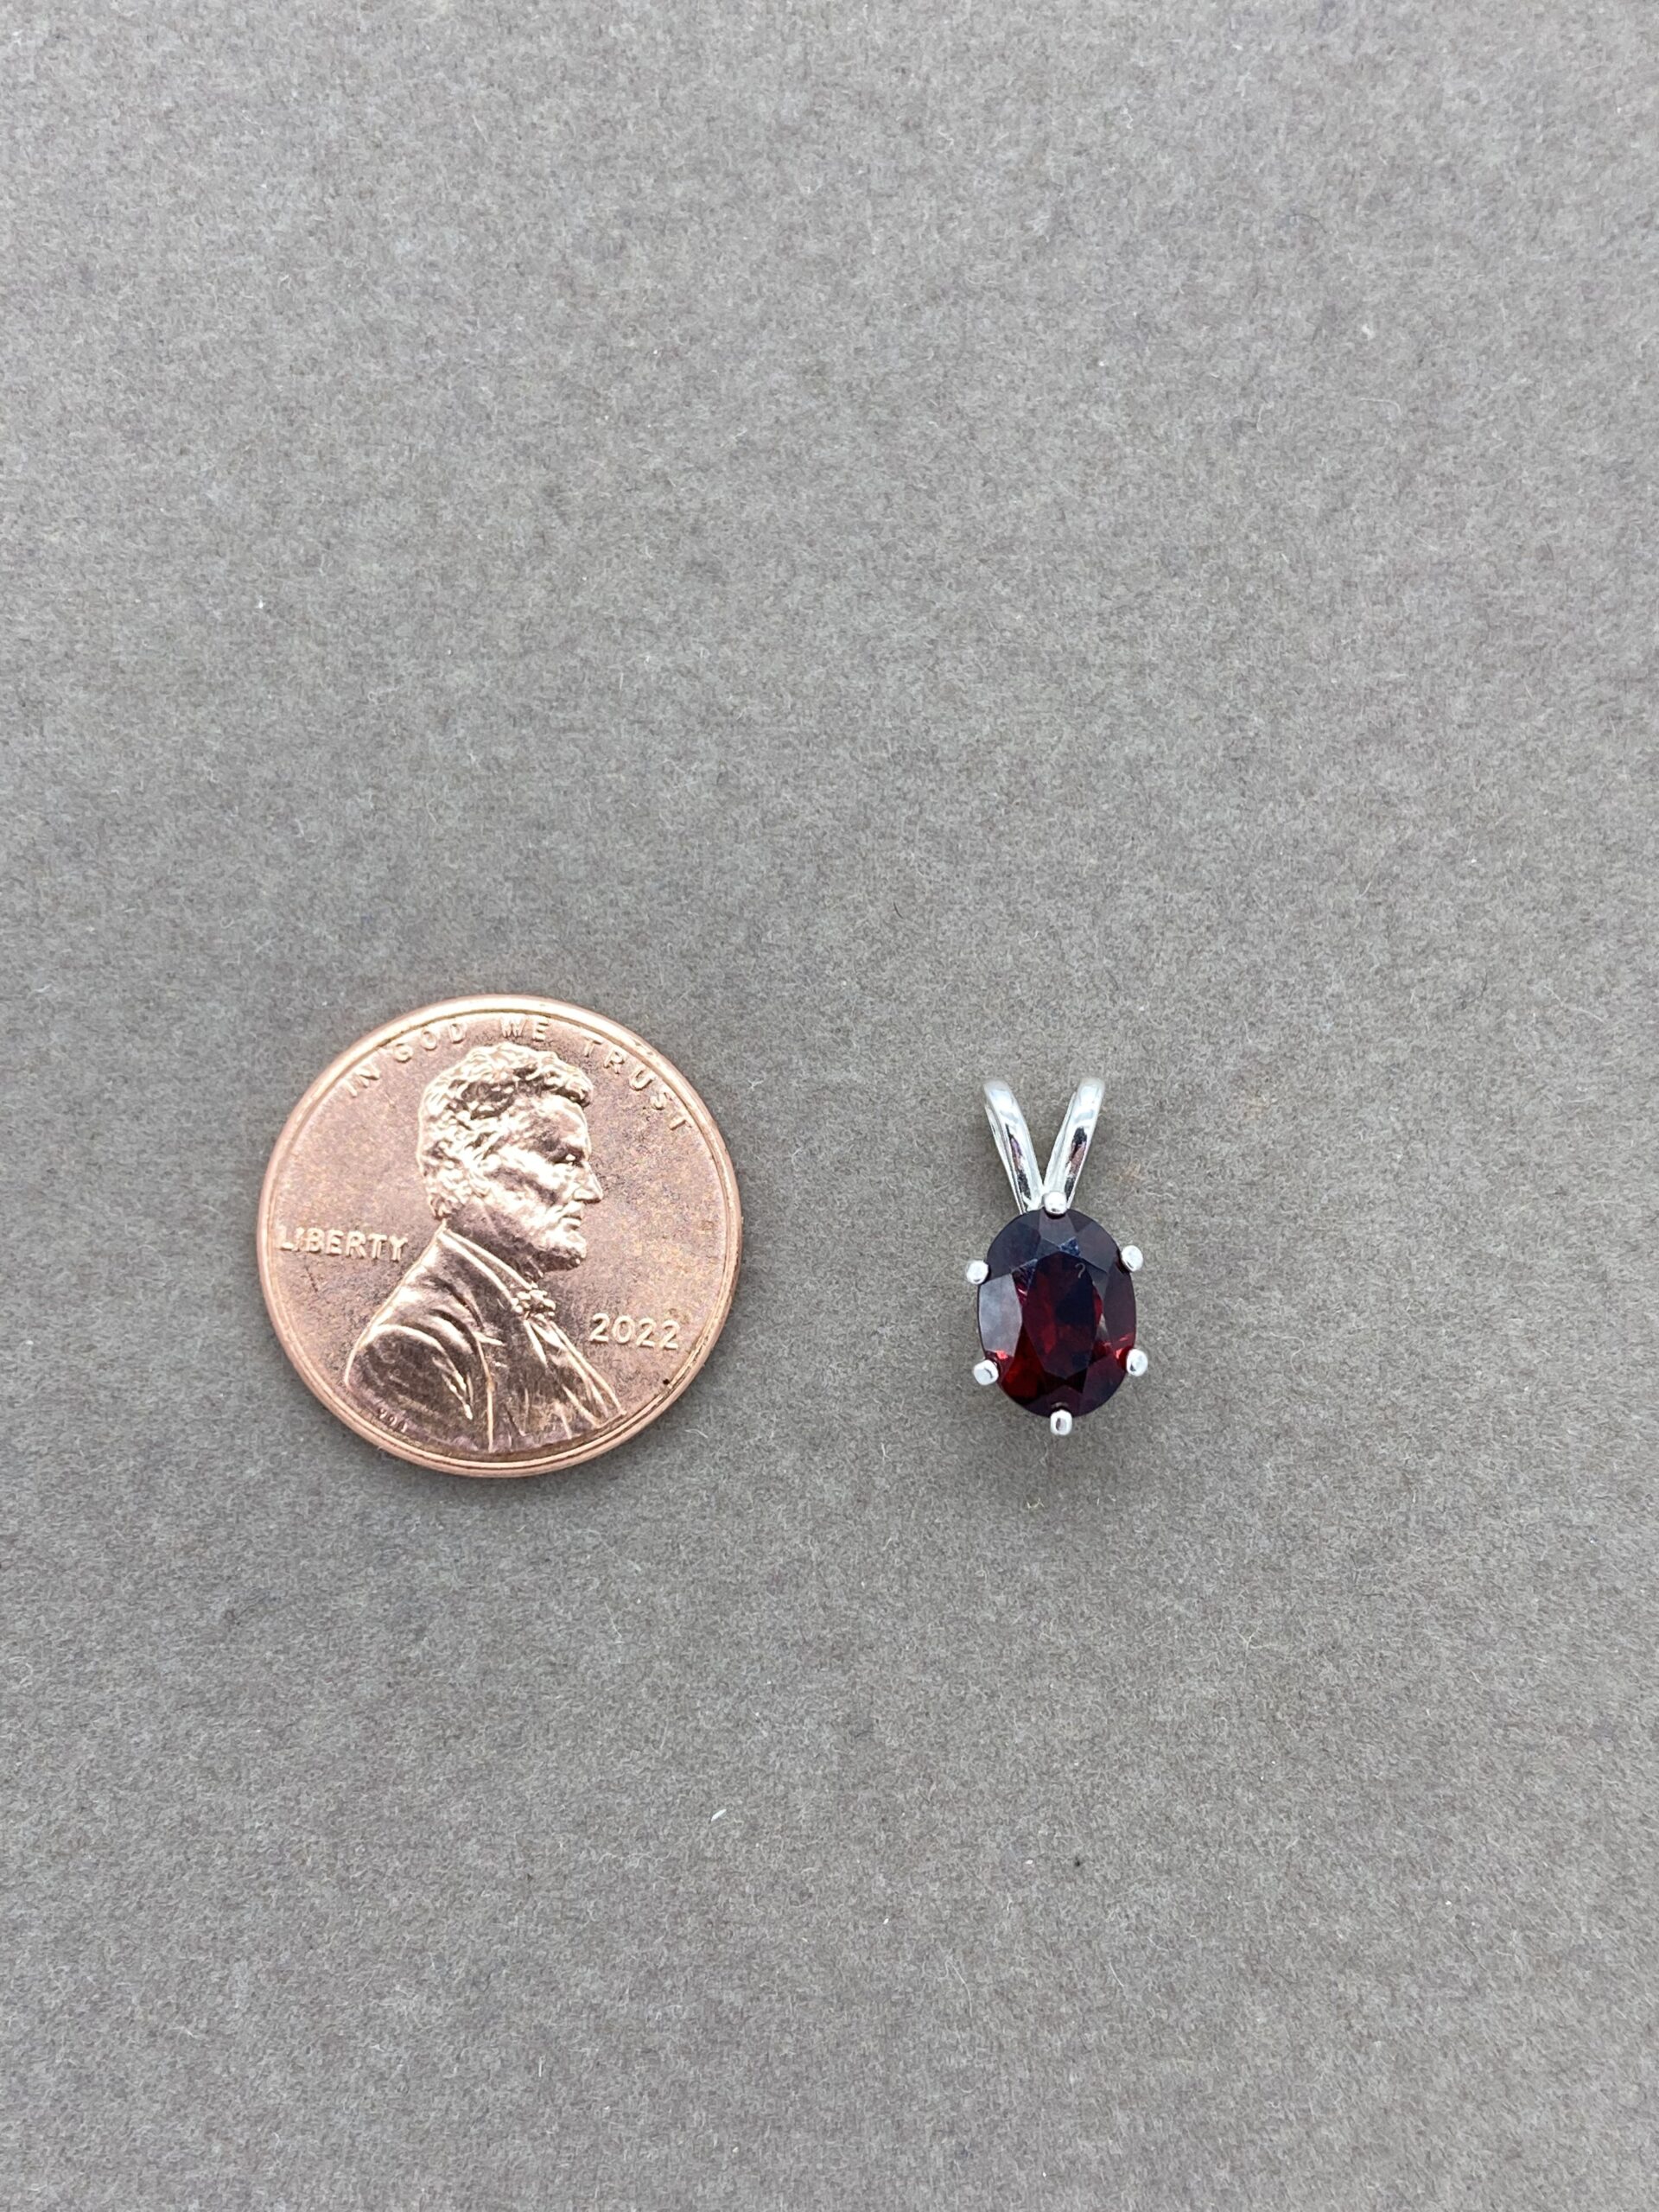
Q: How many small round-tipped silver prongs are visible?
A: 6